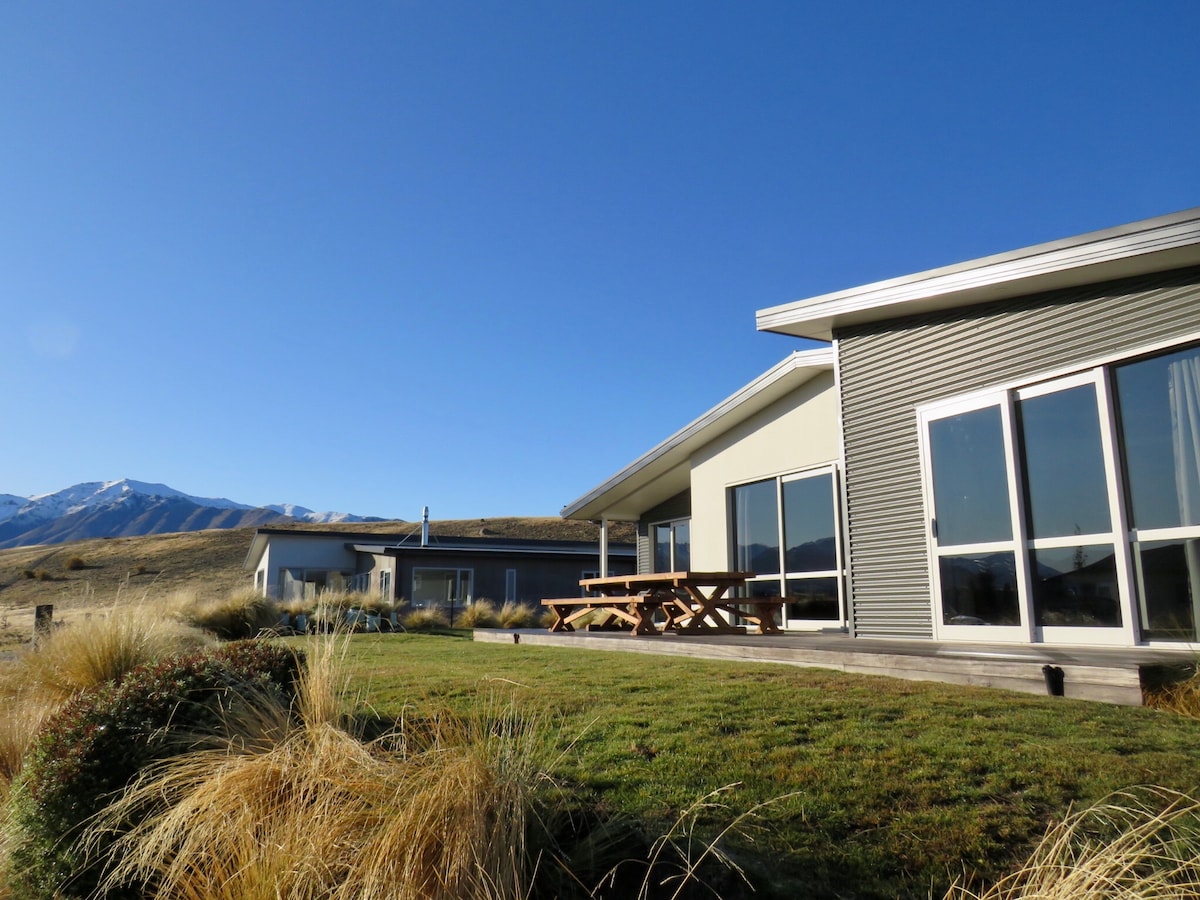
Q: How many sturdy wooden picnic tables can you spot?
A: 1